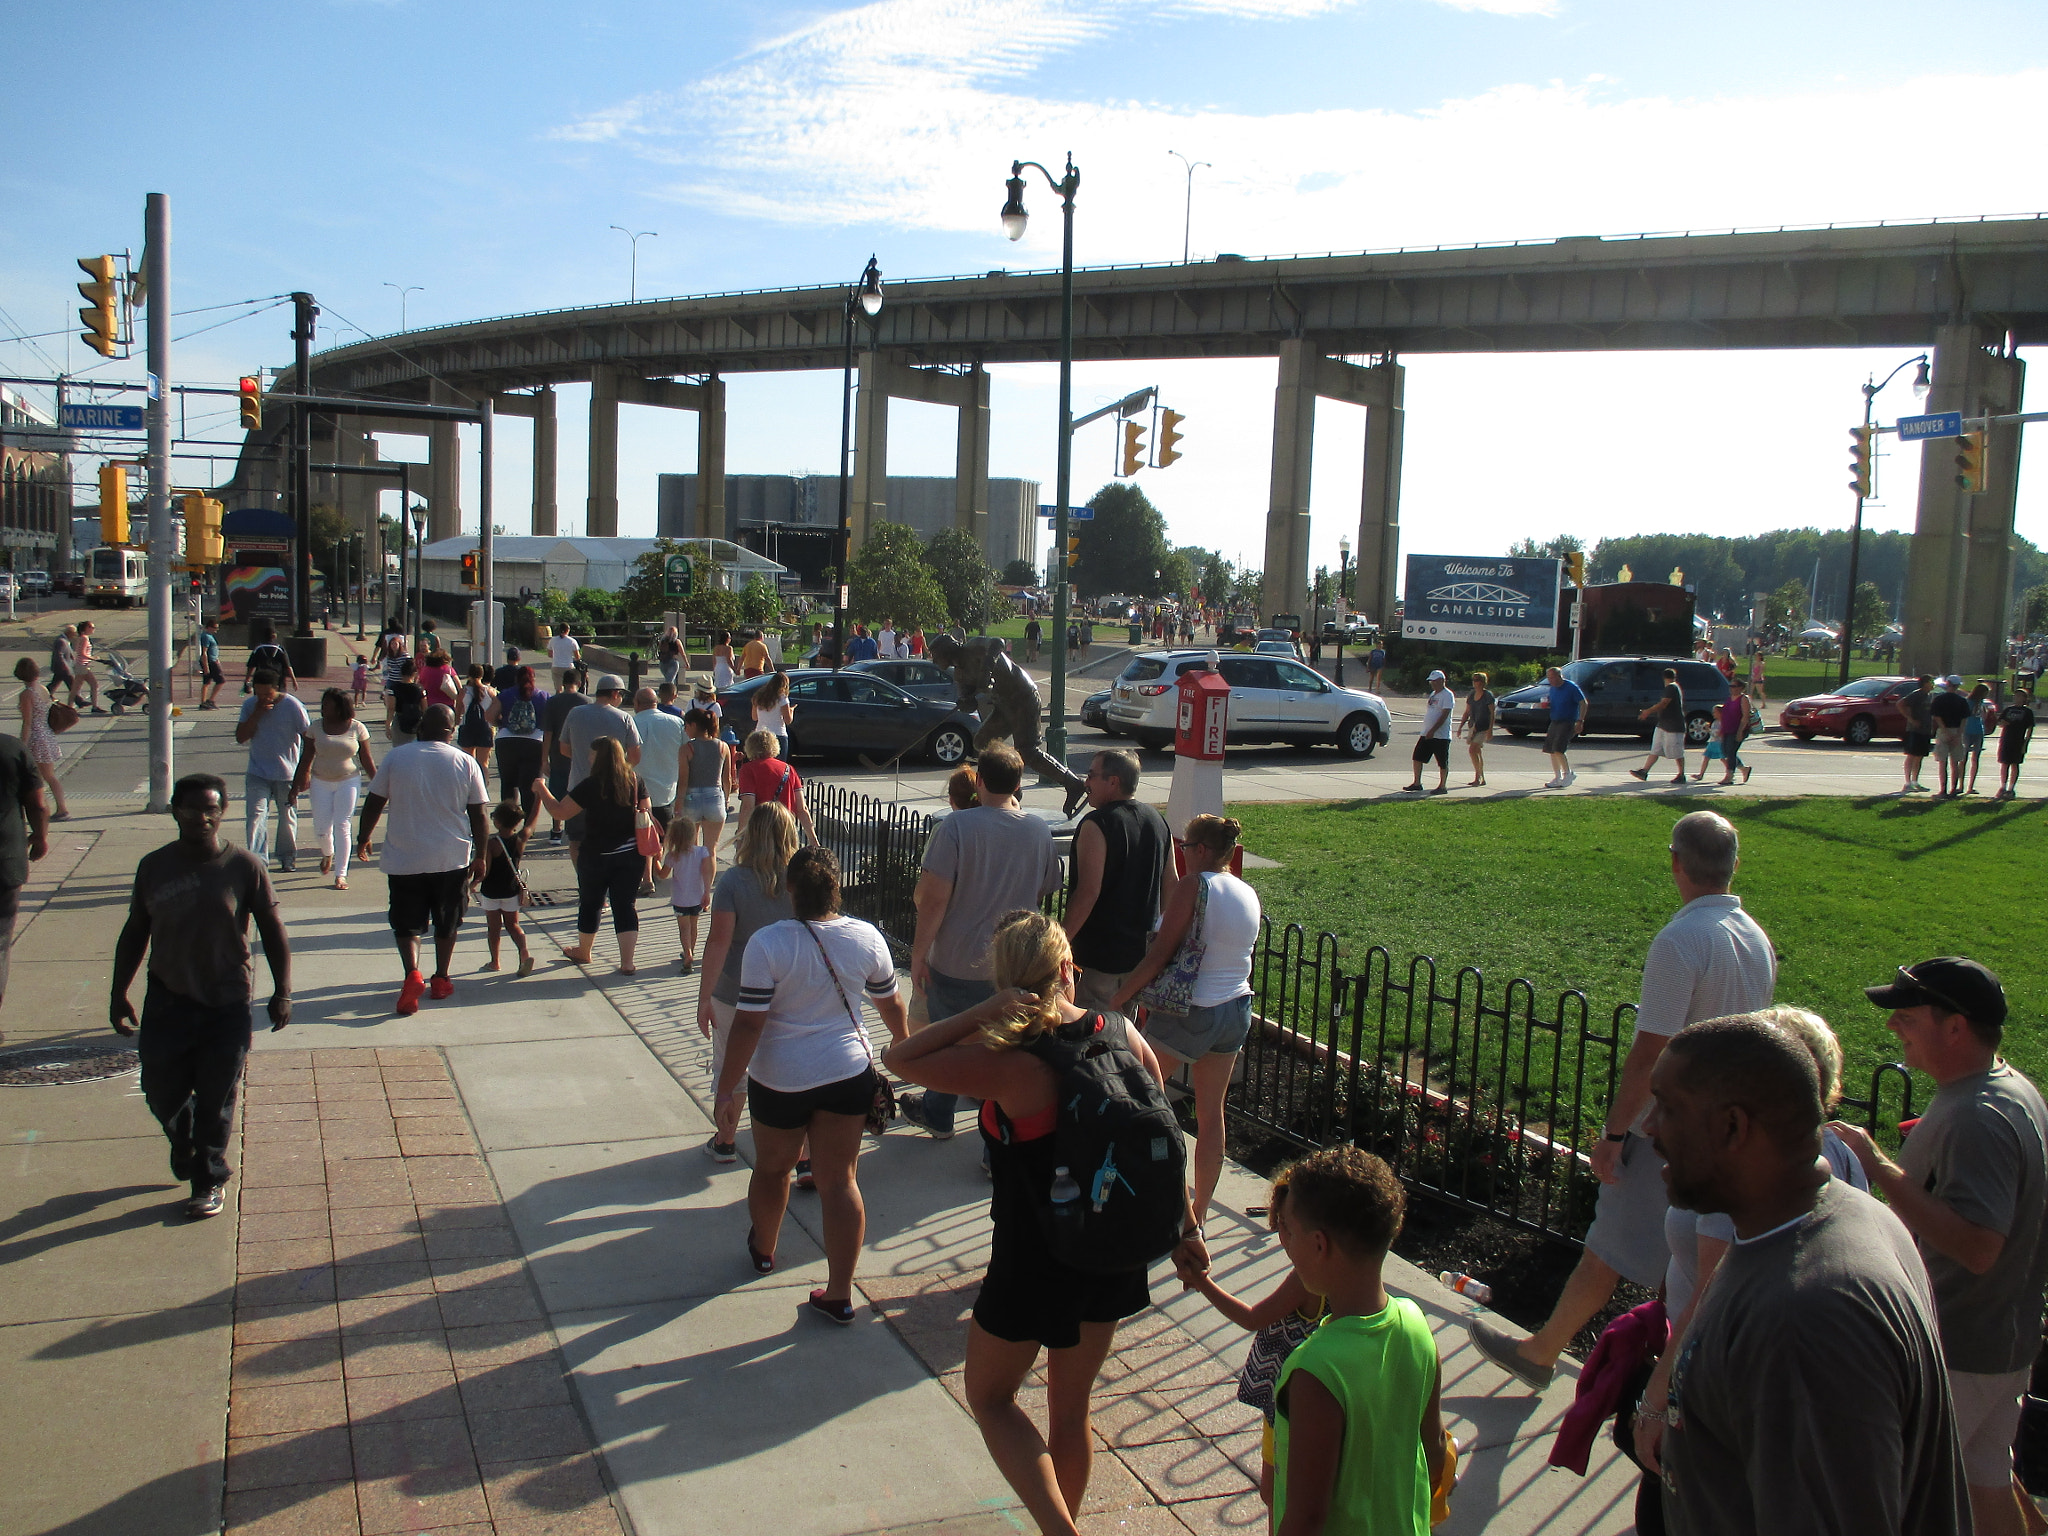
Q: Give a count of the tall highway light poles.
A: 4